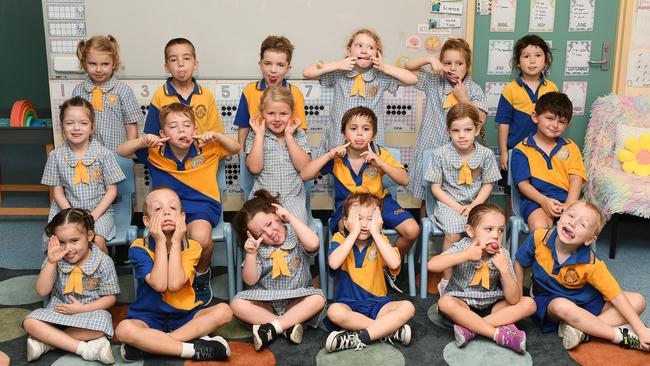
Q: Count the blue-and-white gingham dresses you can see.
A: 9